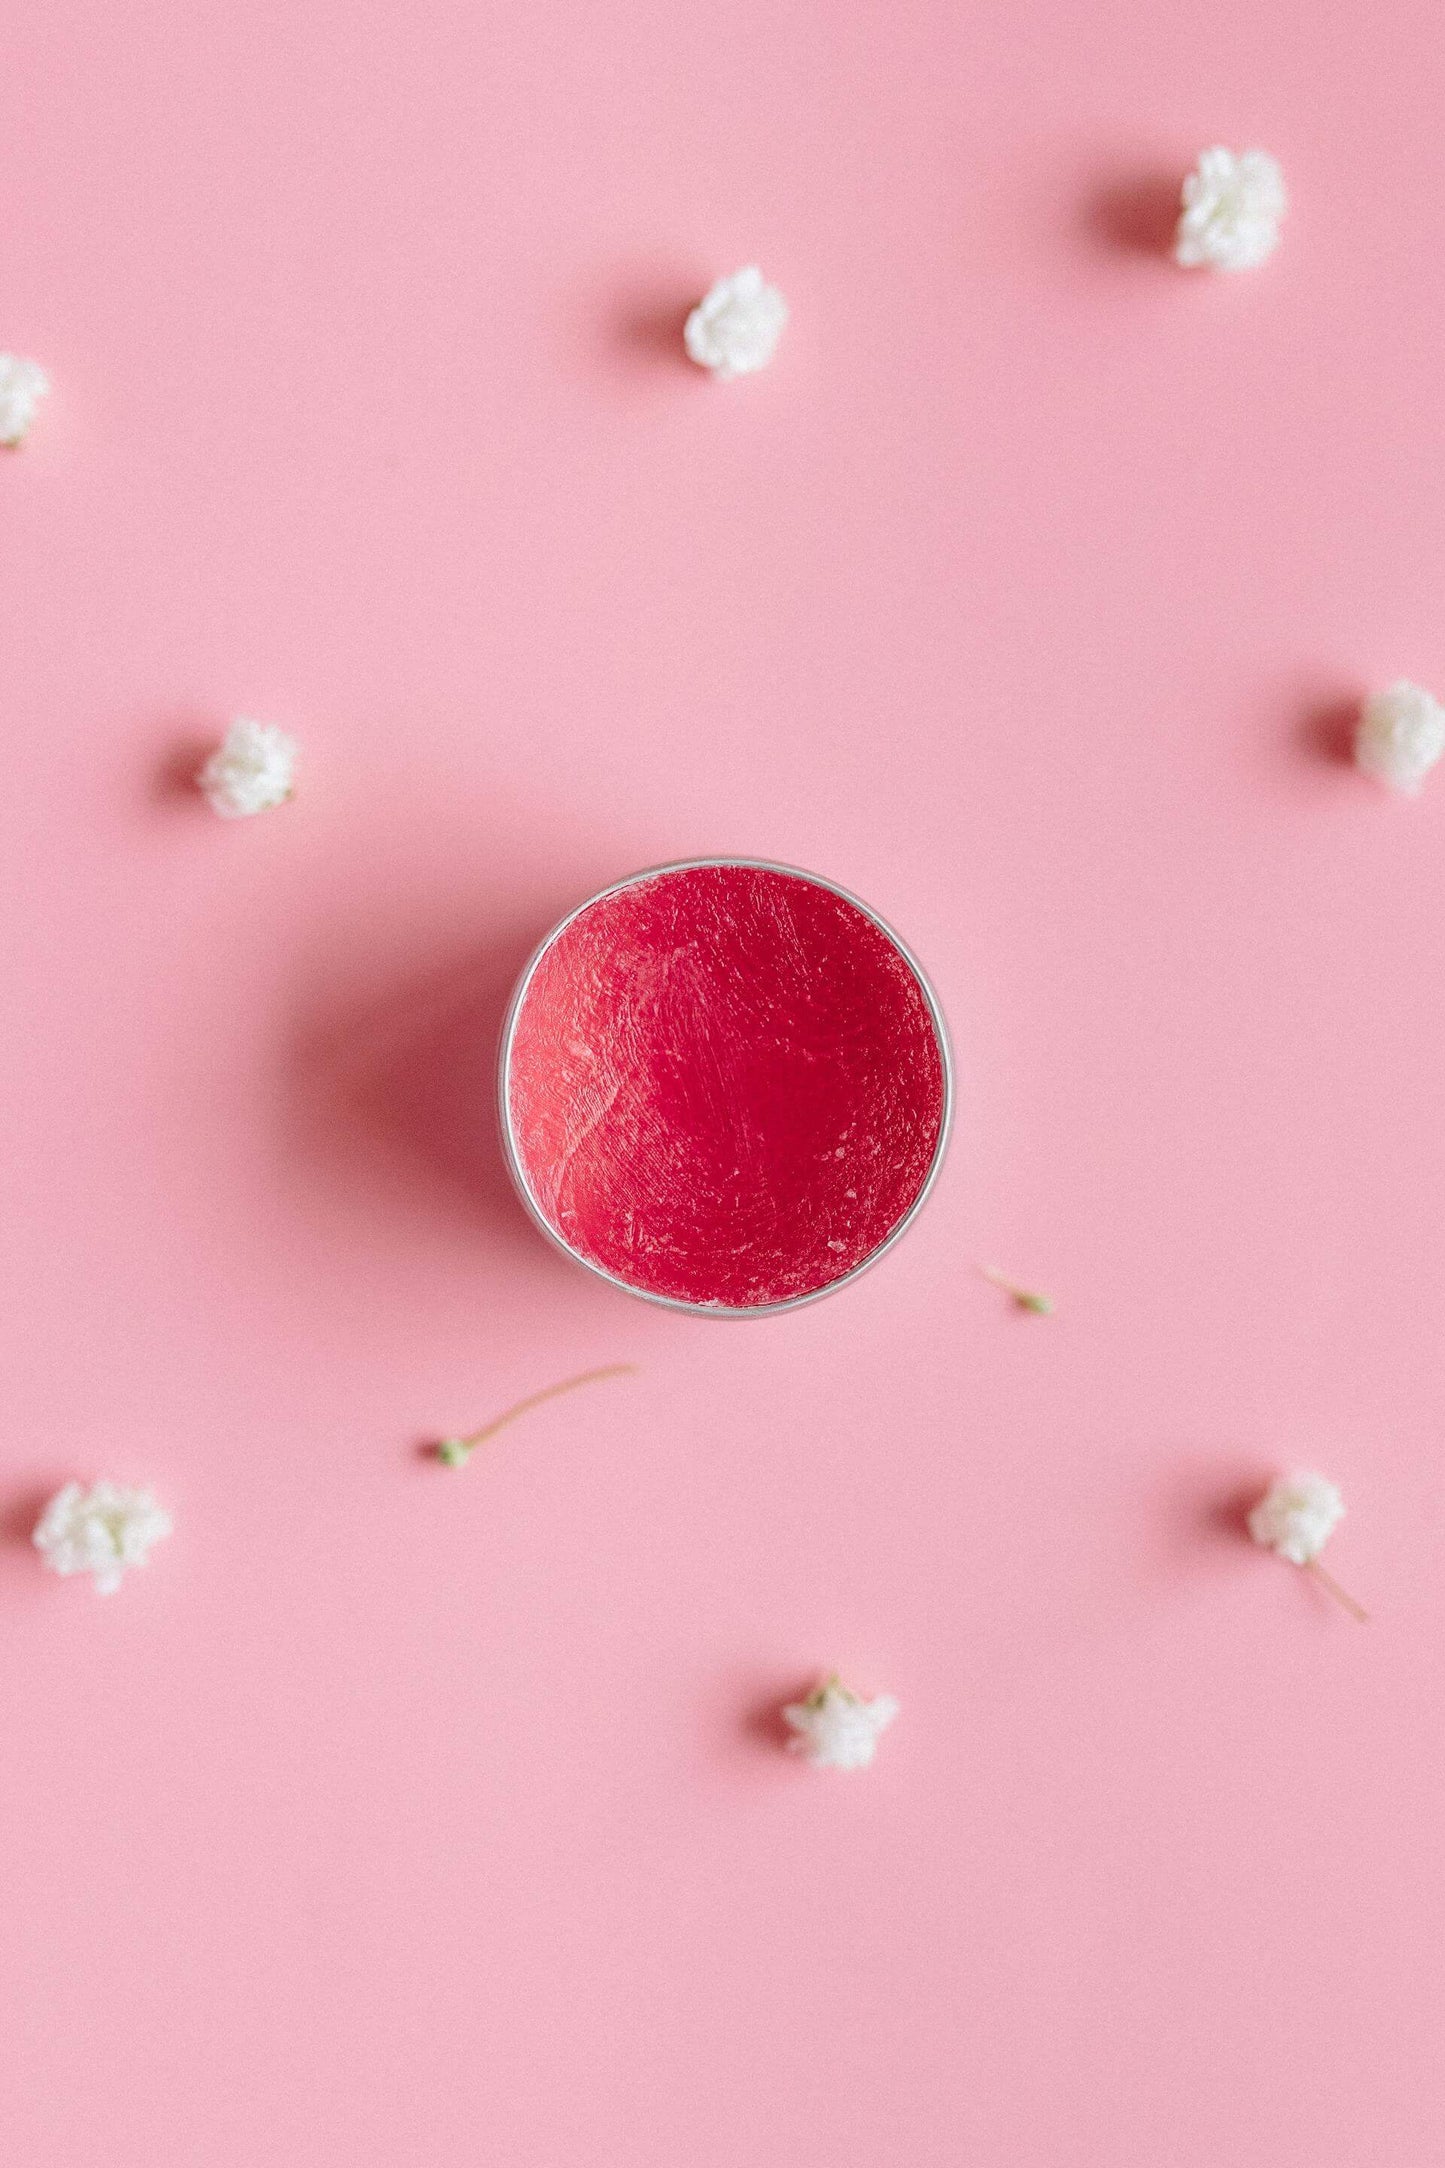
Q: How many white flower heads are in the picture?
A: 8